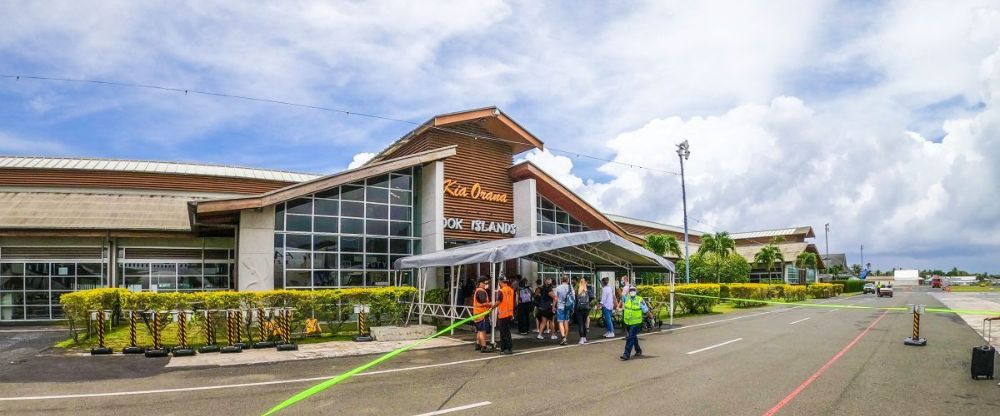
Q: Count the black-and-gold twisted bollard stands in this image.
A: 12